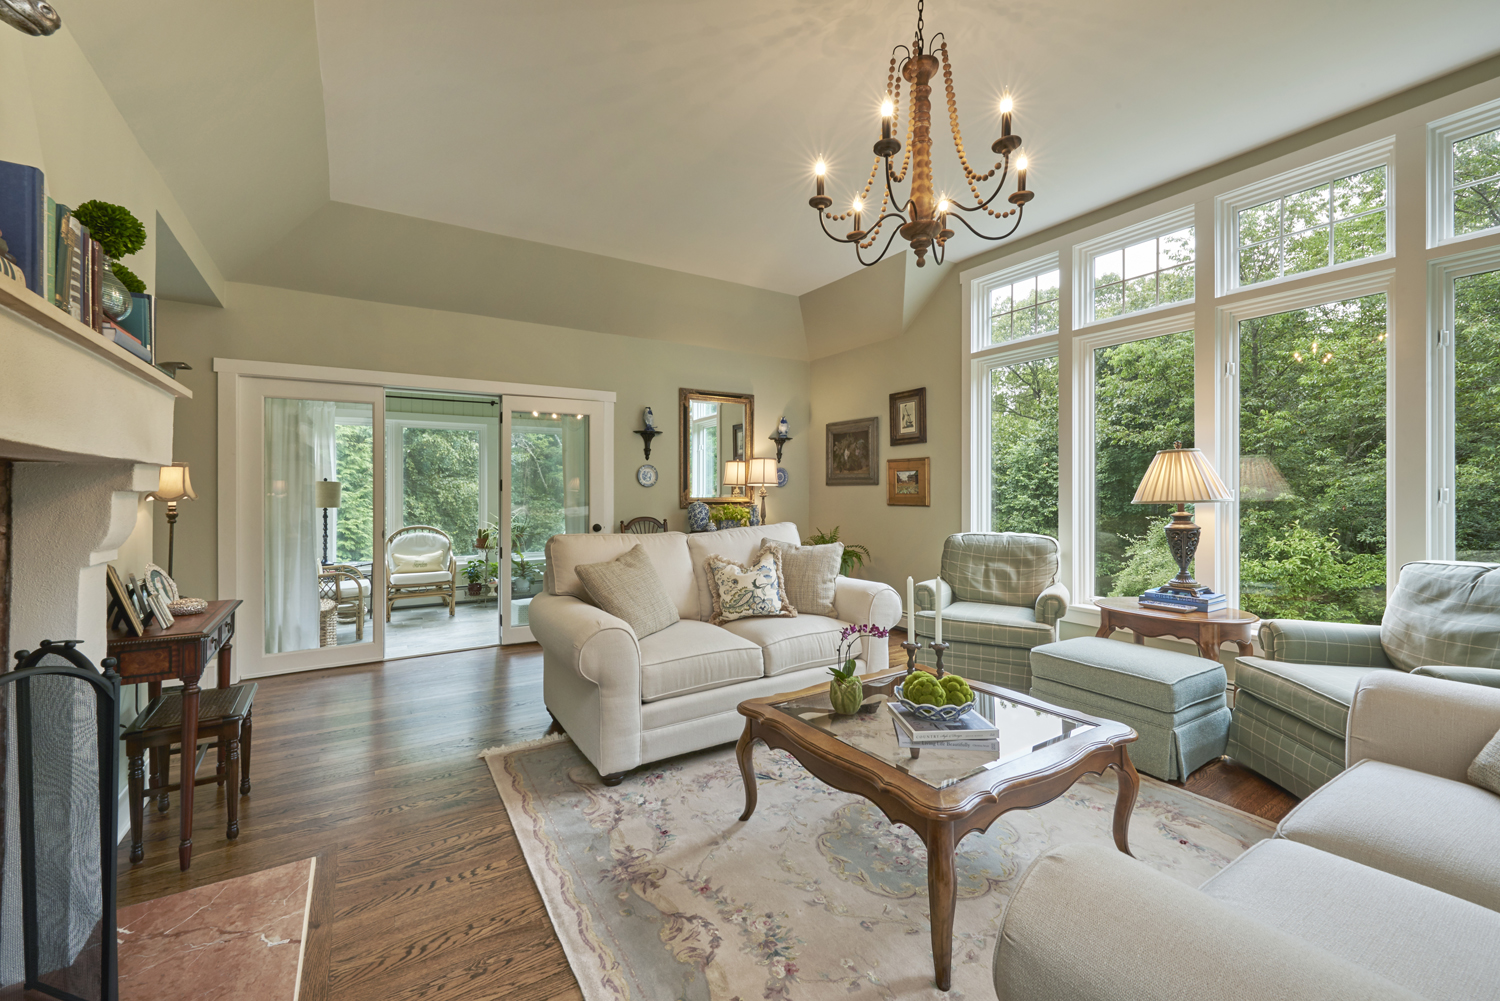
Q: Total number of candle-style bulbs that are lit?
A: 6